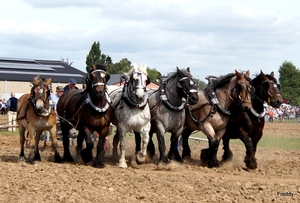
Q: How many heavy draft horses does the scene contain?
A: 6